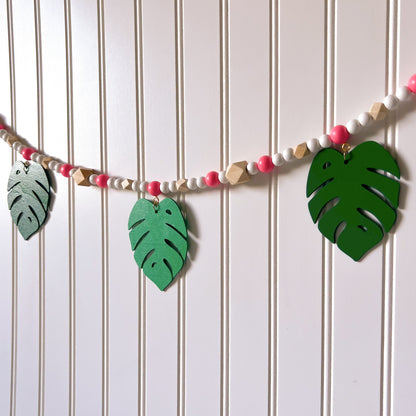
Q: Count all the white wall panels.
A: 11